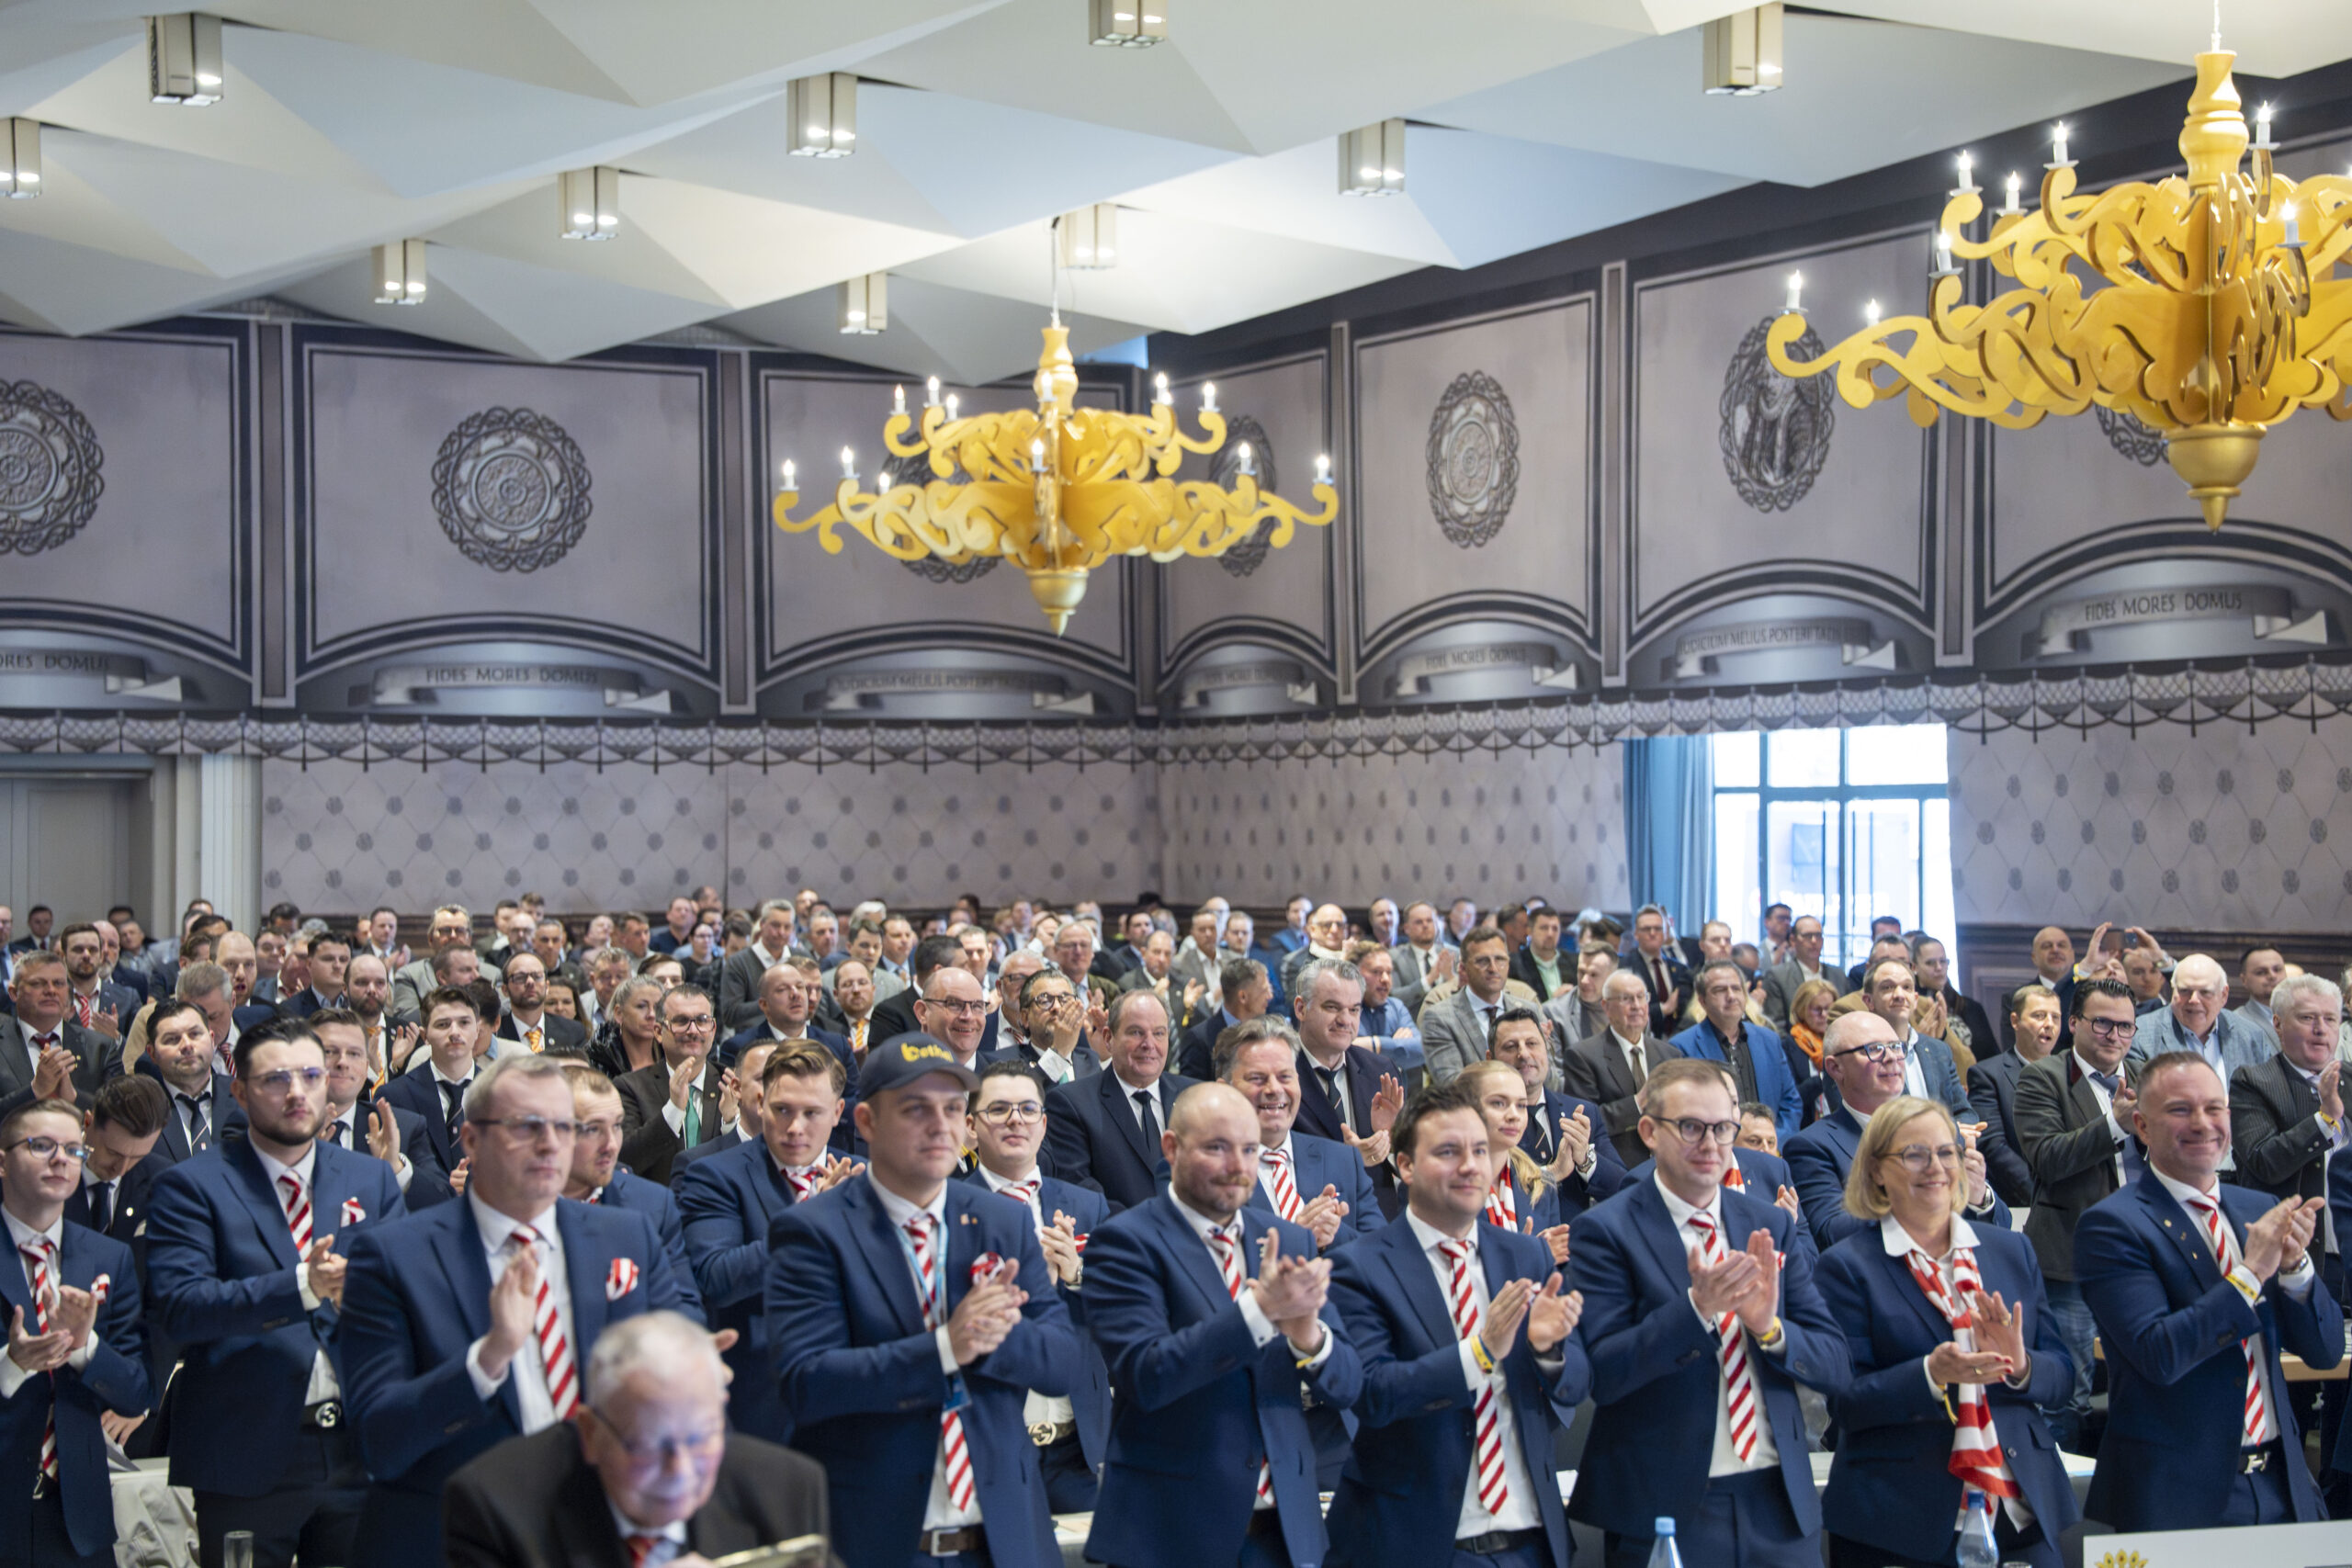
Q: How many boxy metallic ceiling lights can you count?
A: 10